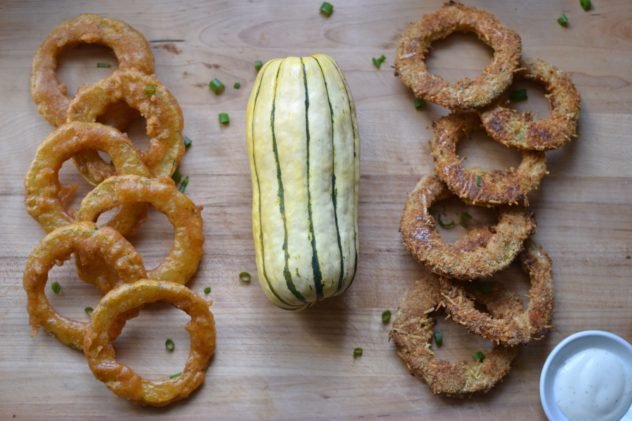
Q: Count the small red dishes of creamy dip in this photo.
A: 0